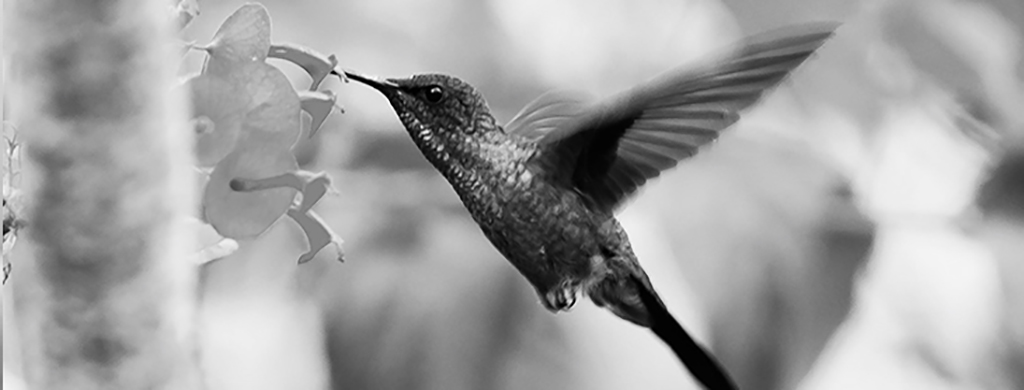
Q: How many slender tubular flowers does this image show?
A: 4